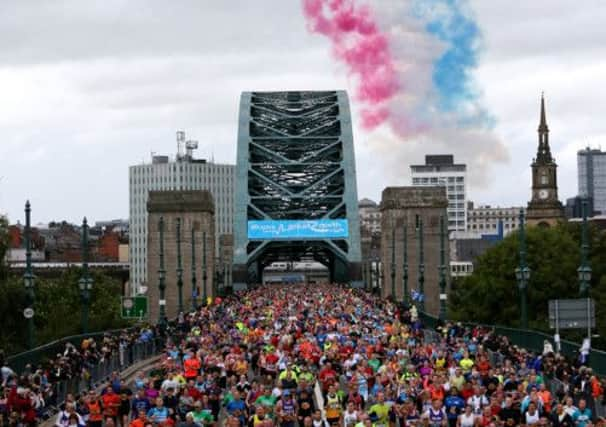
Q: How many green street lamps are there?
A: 12